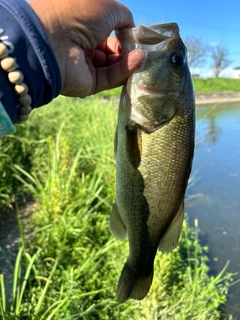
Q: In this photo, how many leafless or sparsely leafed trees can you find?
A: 2